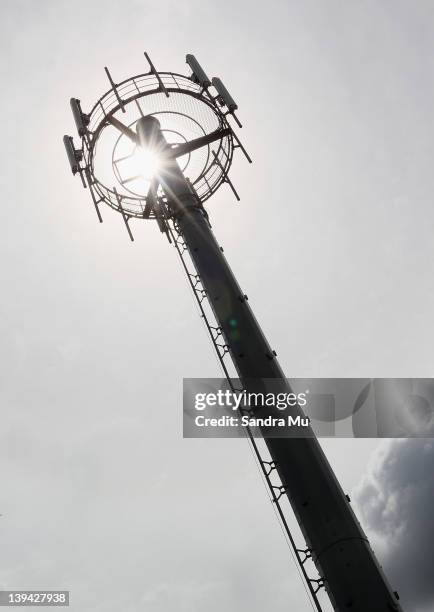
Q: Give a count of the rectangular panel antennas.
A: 4